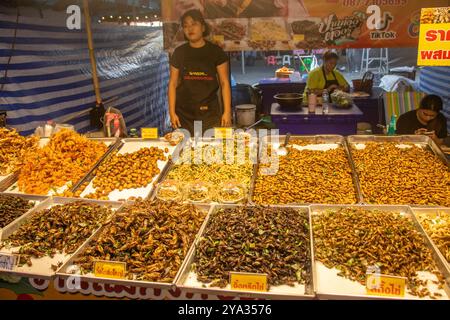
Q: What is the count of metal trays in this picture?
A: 12